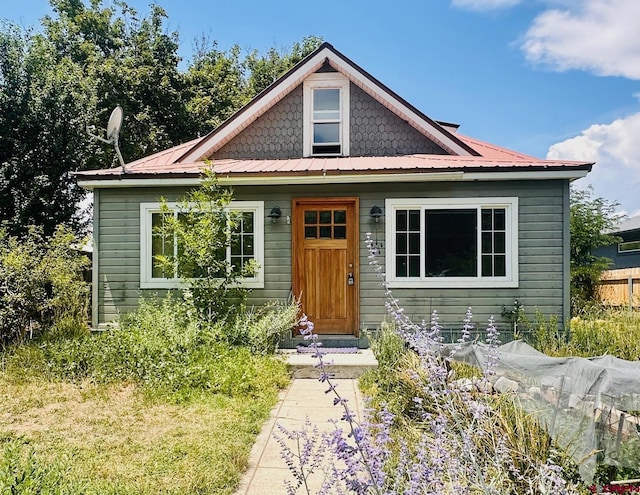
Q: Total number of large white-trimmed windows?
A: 2